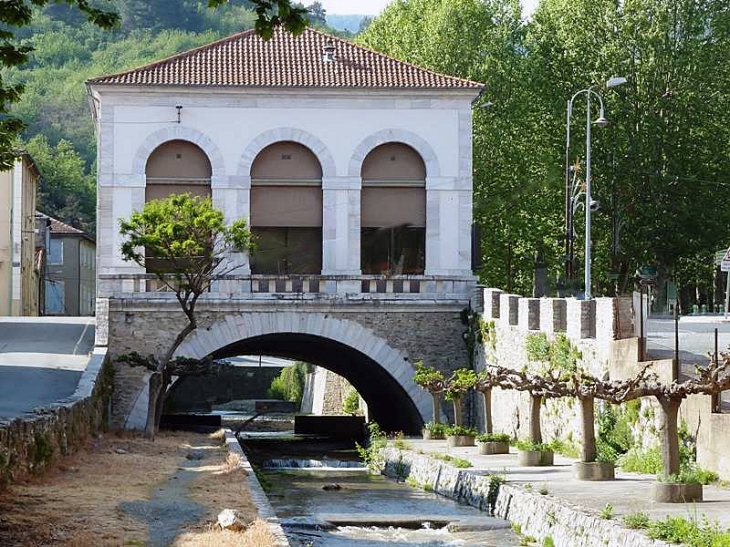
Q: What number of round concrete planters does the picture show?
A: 6